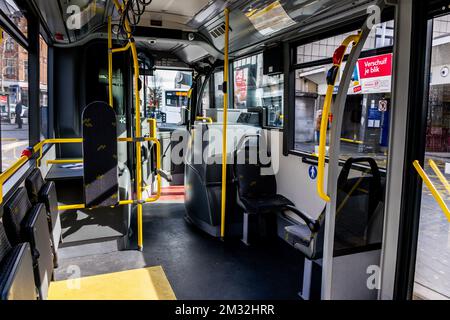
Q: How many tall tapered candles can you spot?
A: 0